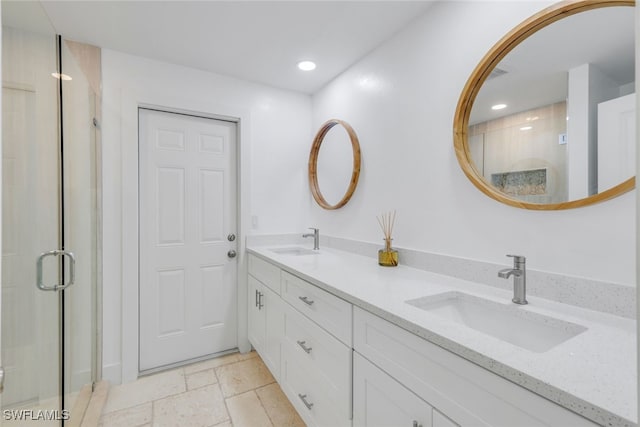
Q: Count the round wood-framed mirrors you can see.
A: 2